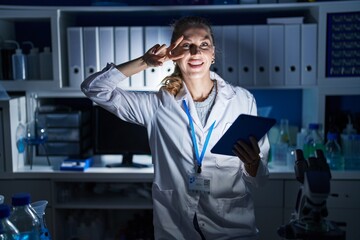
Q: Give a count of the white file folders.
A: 14